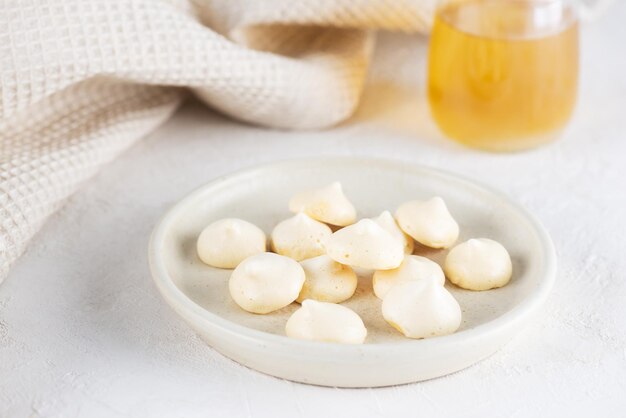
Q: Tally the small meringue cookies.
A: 12